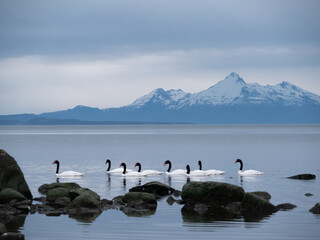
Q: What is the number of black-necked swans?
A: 8